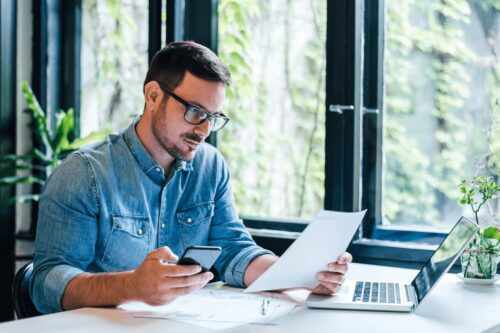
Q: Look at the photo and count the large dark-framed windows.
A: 3